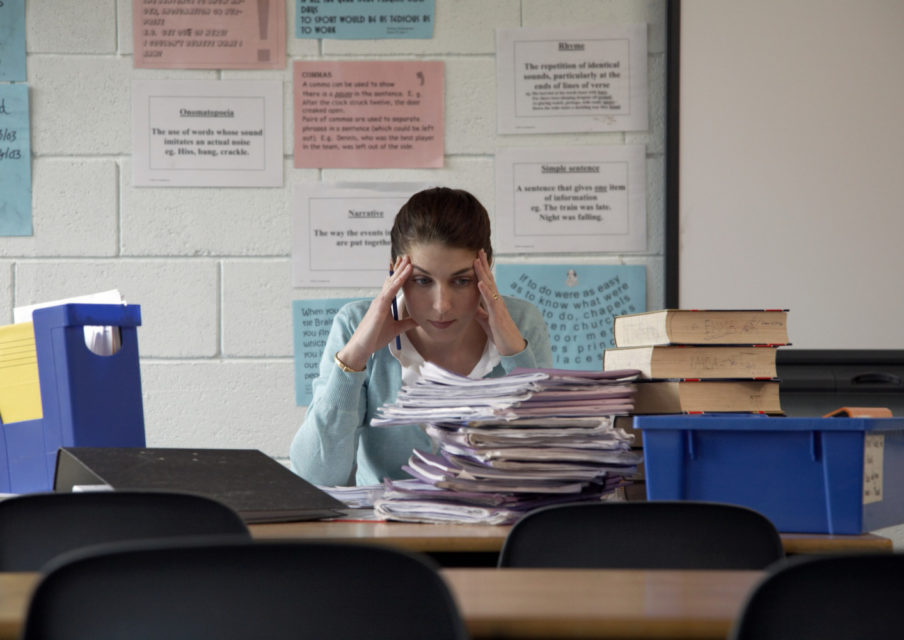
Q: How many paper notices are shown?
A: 11